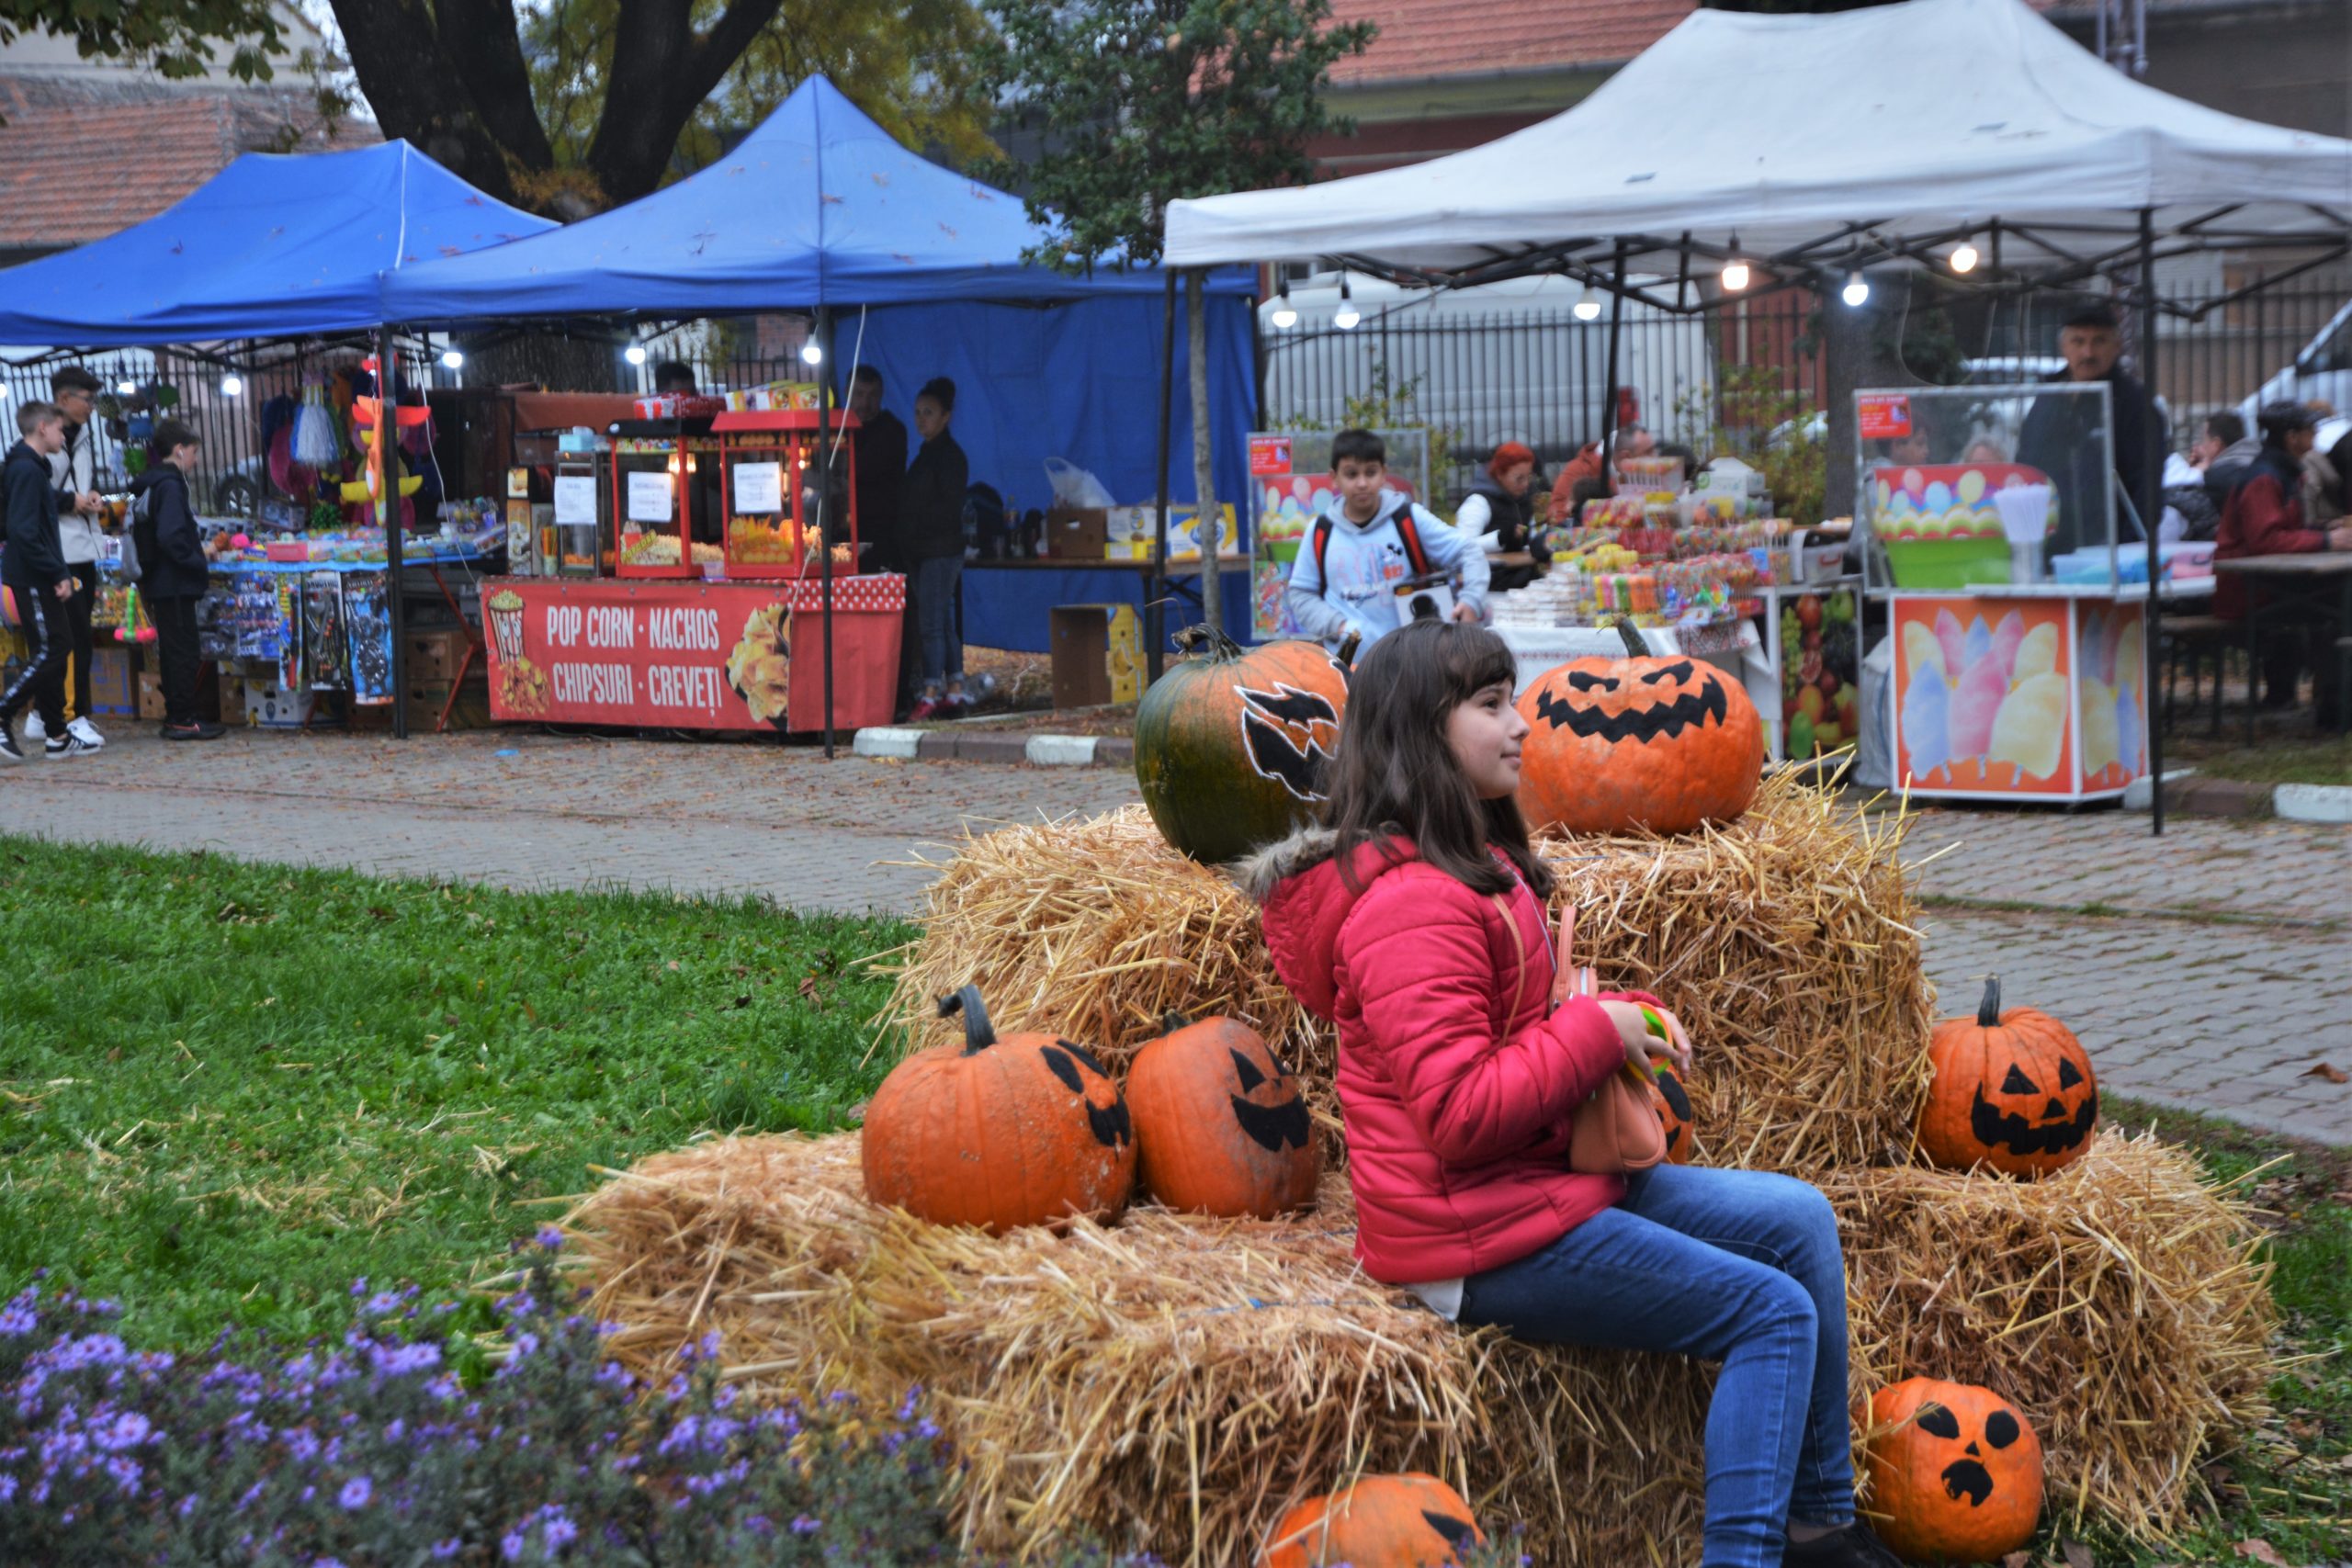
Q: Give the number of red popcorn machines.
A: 2